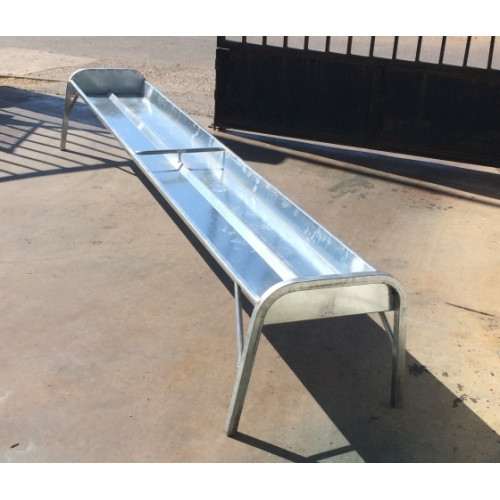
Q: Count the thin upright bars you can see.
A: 12